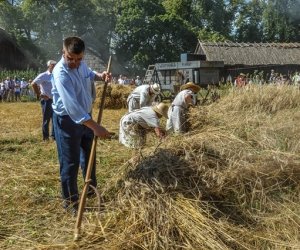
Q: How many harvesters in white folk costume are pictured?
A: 3